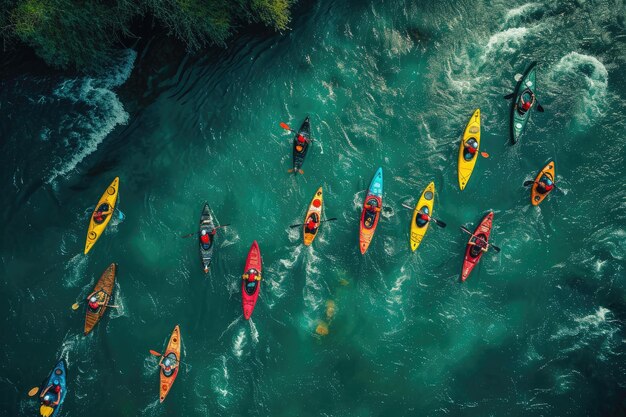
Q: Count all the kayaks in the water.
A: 14